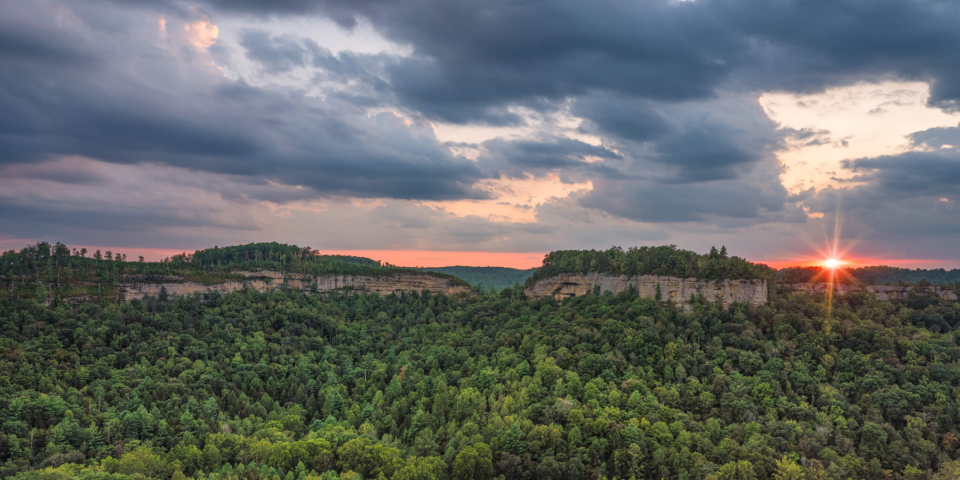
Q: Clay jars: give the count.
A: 0